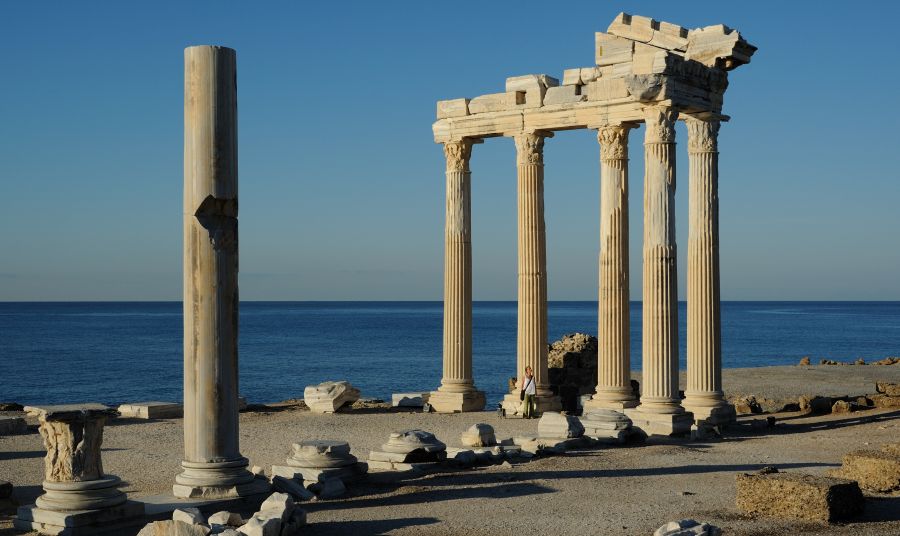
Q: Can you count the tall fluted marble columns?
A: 5